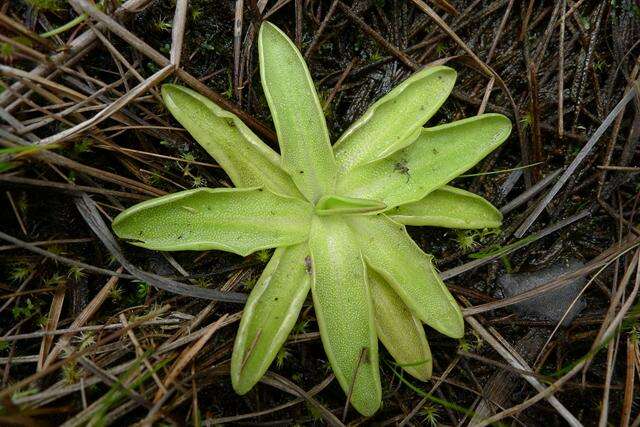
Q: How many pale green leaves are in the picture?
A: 11